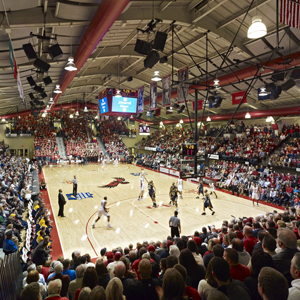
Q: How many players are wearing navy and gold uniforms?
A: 5